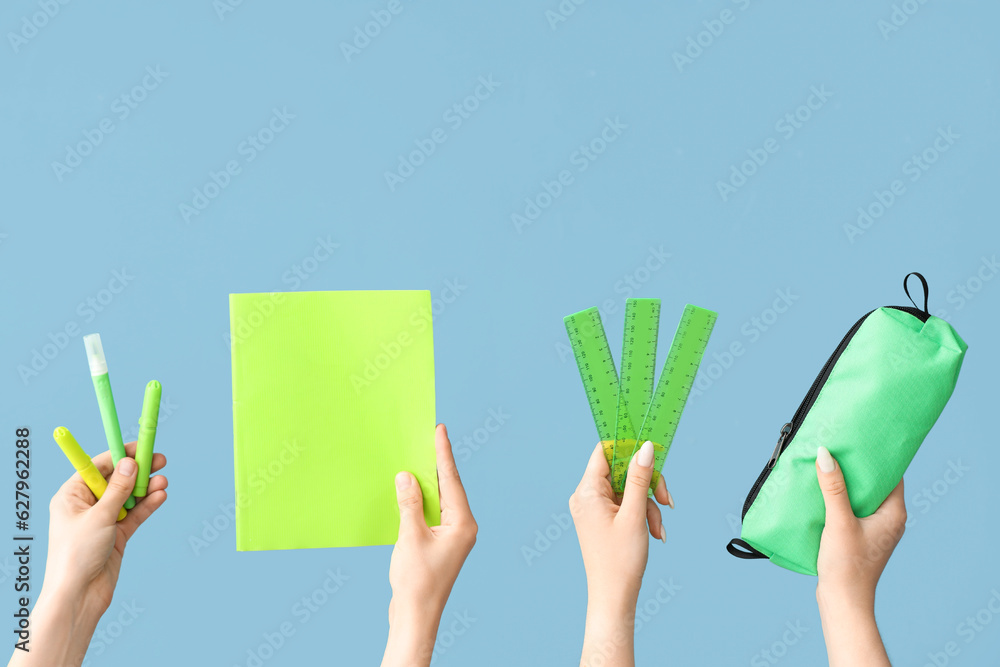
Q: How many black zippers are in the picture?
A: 1